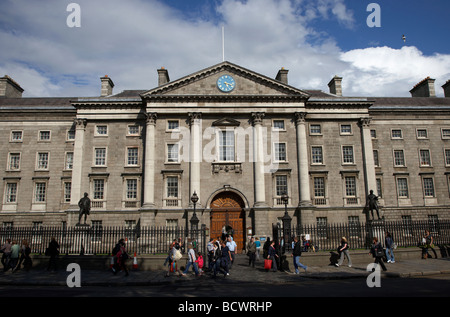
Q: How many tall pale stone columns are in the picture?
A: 6